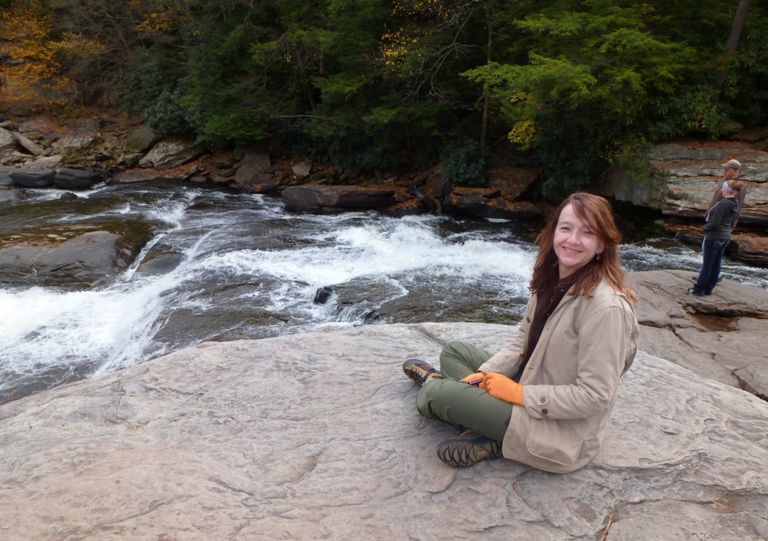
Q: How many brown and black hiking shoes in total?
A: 2